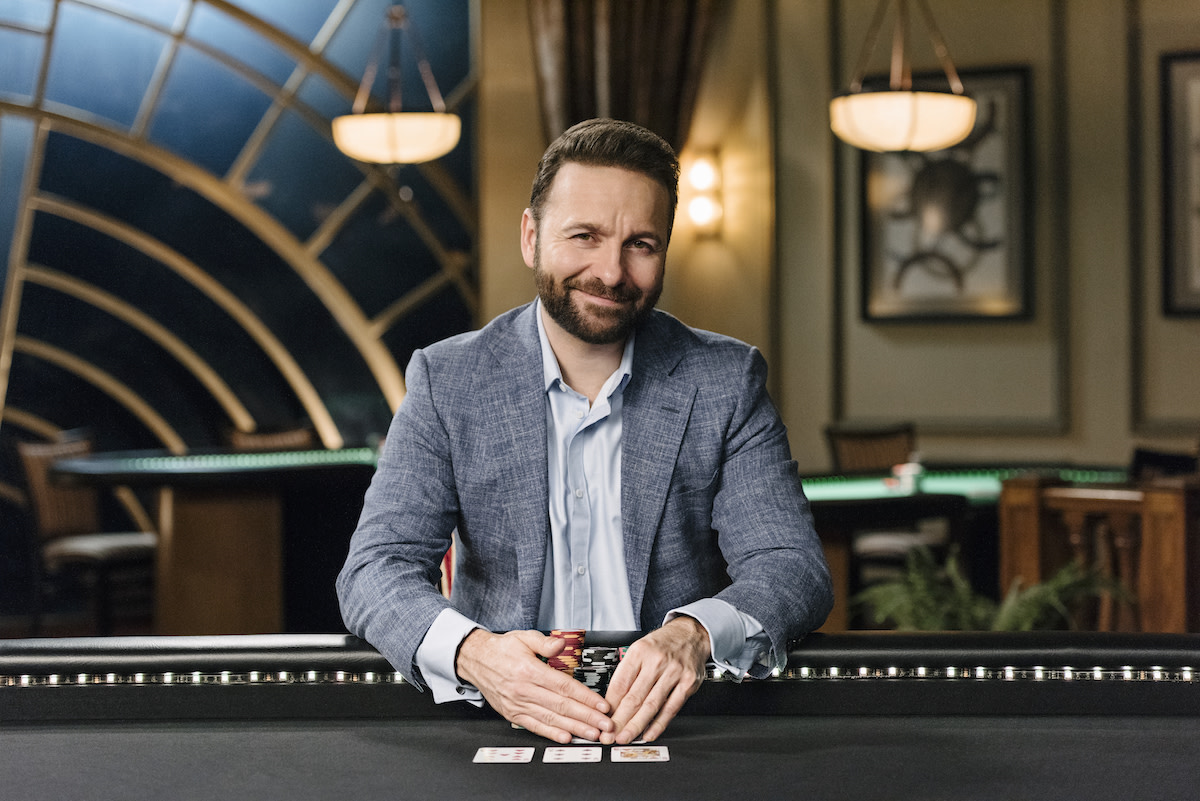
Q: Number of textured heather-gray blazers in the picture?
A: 1